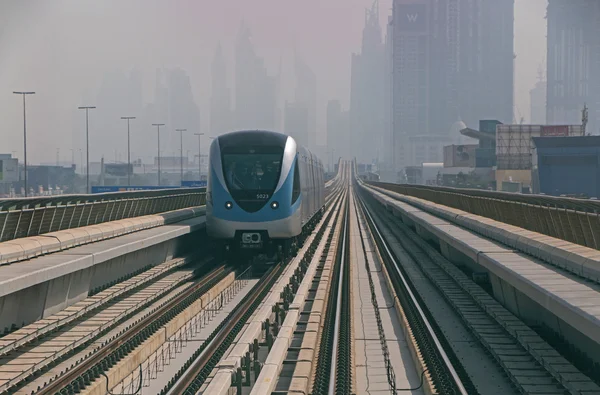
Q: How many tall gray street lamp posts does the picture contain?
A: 6